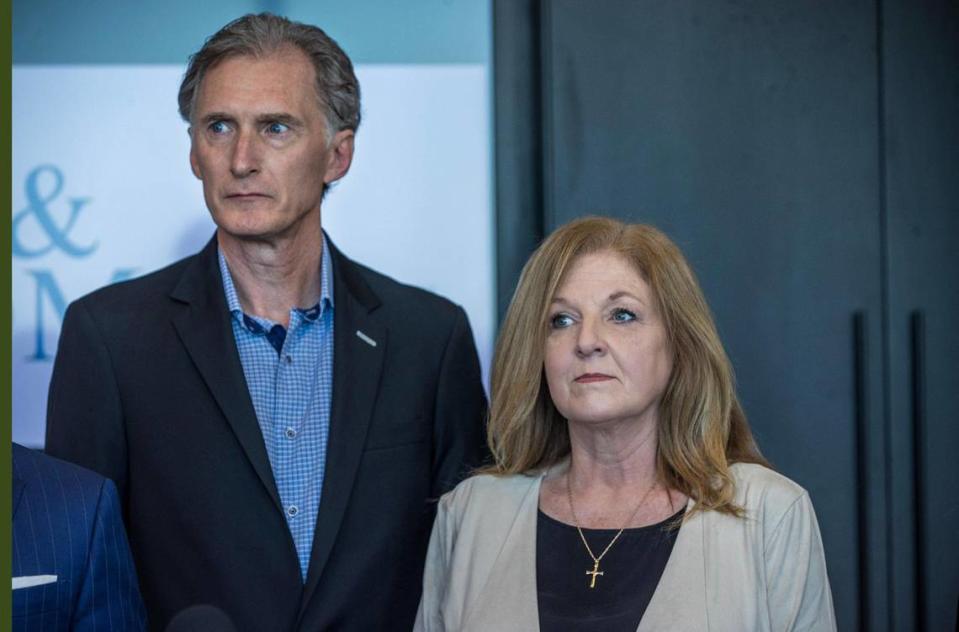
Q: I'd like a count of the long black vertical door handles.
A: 2